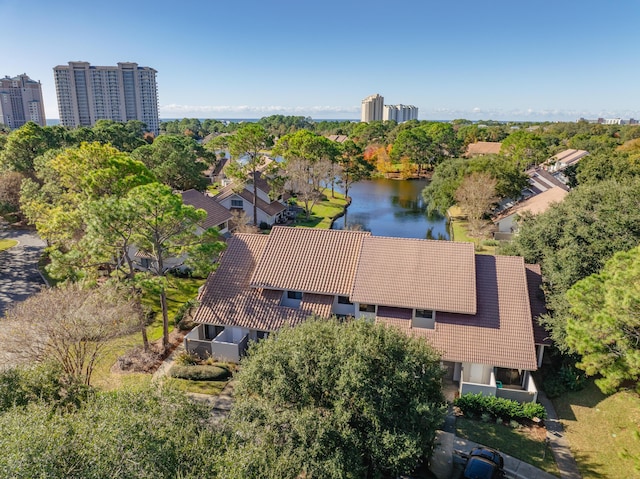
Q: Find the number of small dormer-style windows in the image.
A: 4